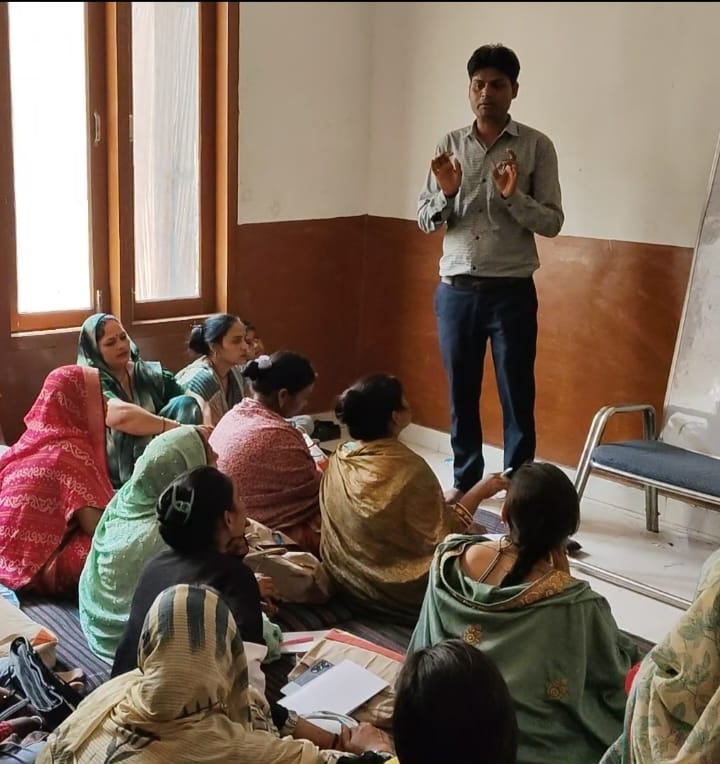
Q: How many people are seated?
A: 12